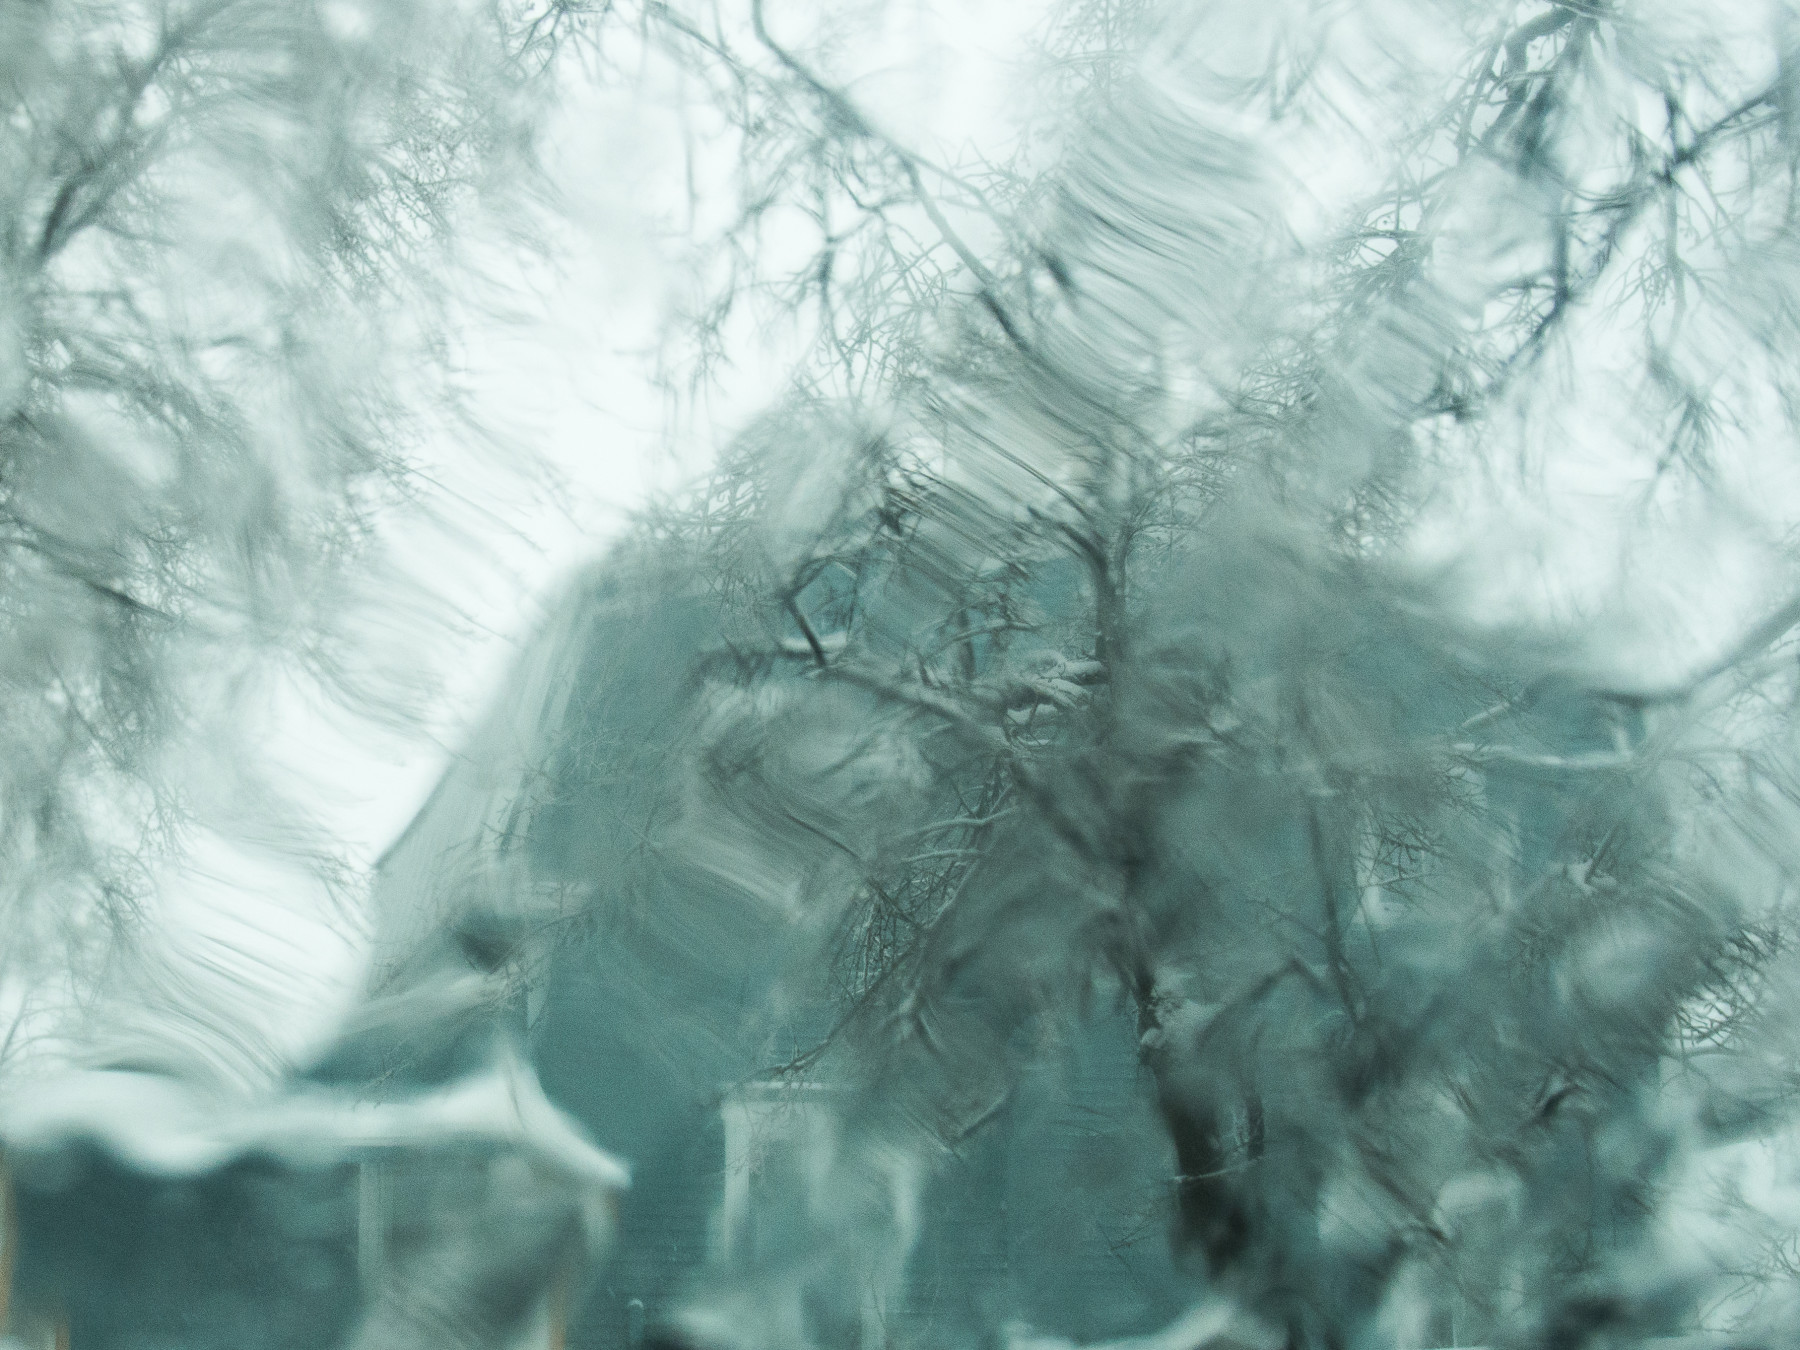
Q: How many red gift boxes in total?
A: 0